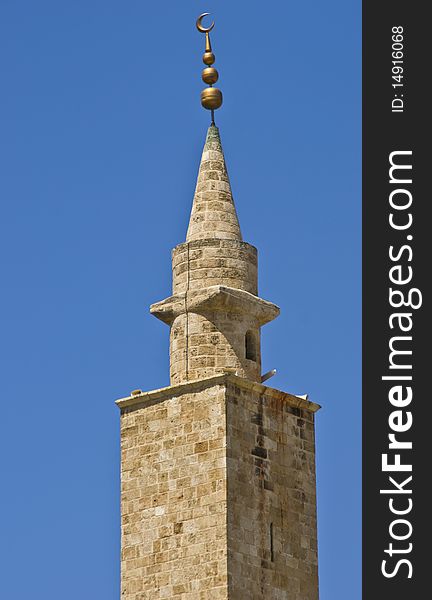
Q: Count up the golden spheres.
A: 3